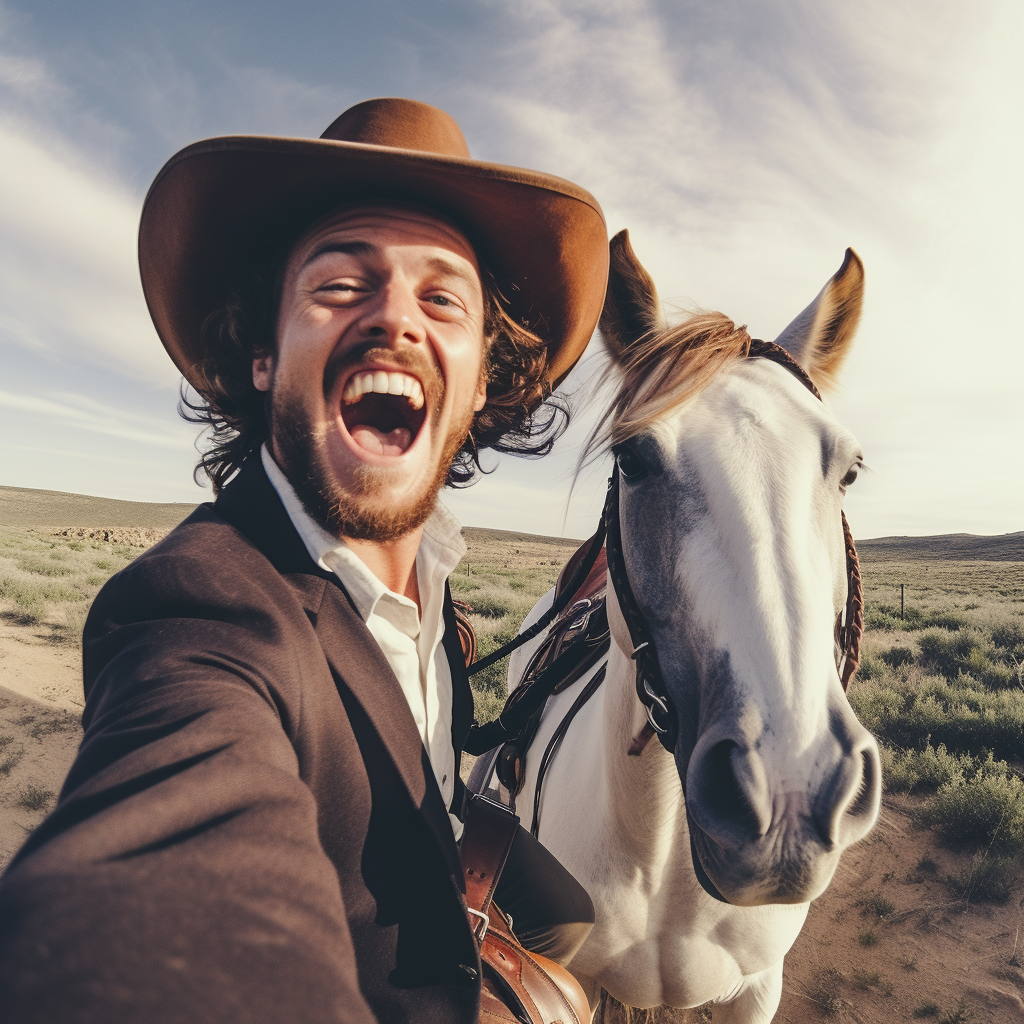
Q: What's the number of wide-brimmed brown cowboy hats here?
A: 1